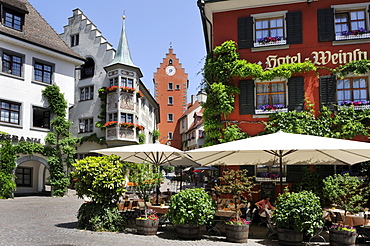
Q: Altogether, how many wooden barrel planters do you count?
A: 5